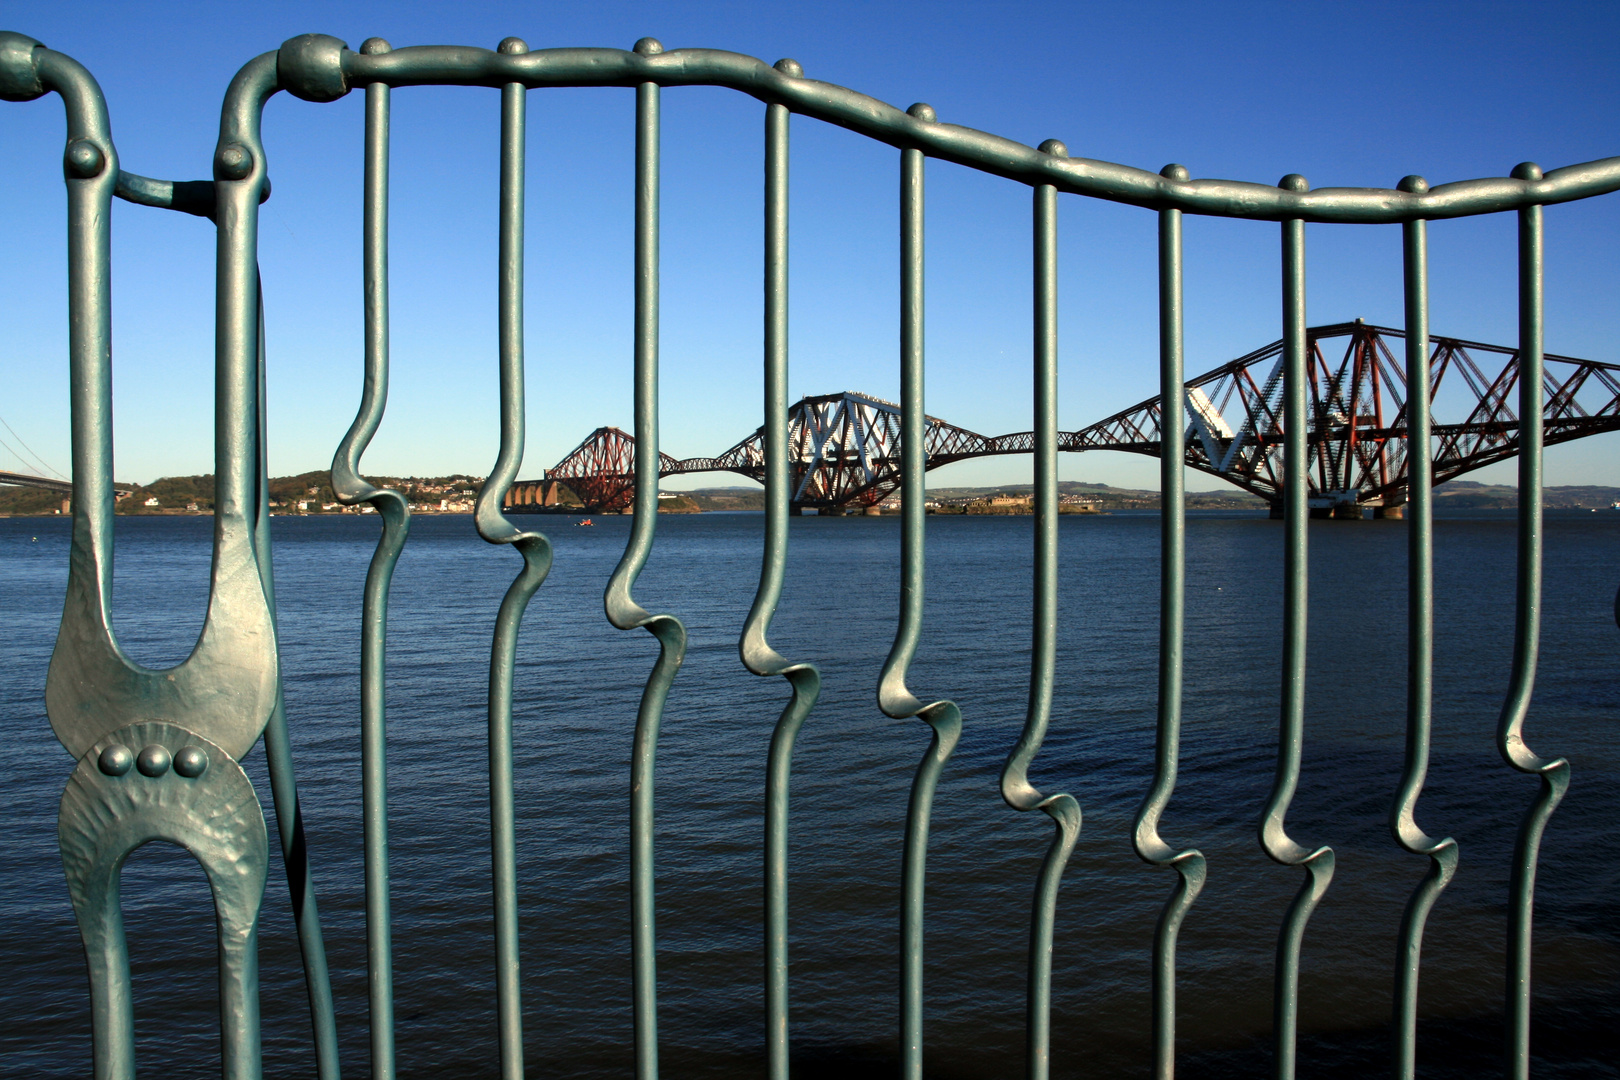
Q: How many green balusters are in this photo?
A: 10